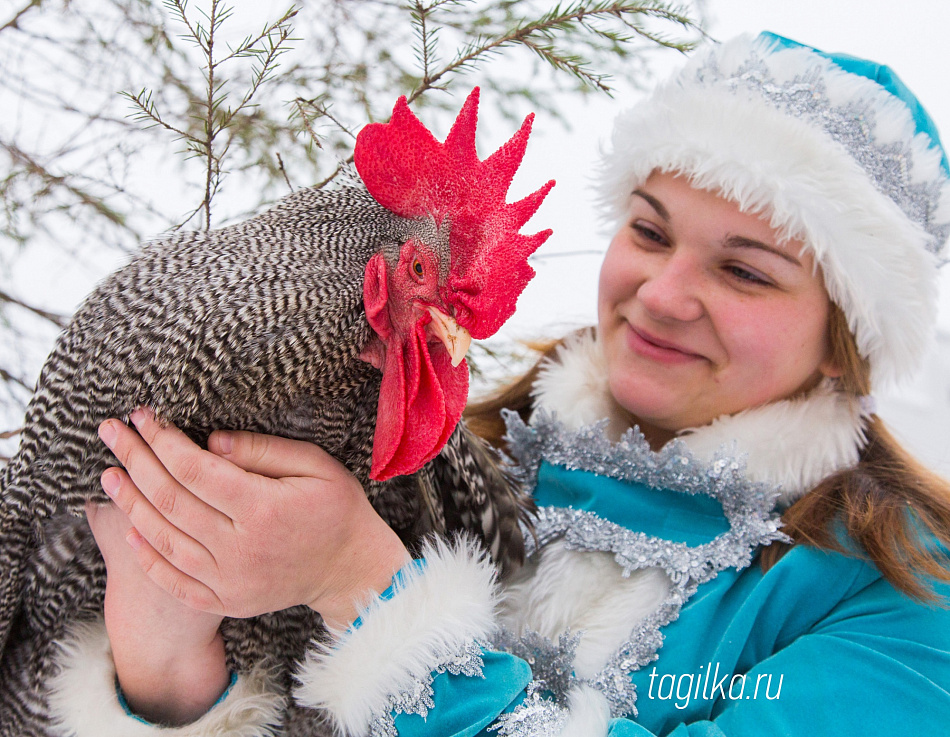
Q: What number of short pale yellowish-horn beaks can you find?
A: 1